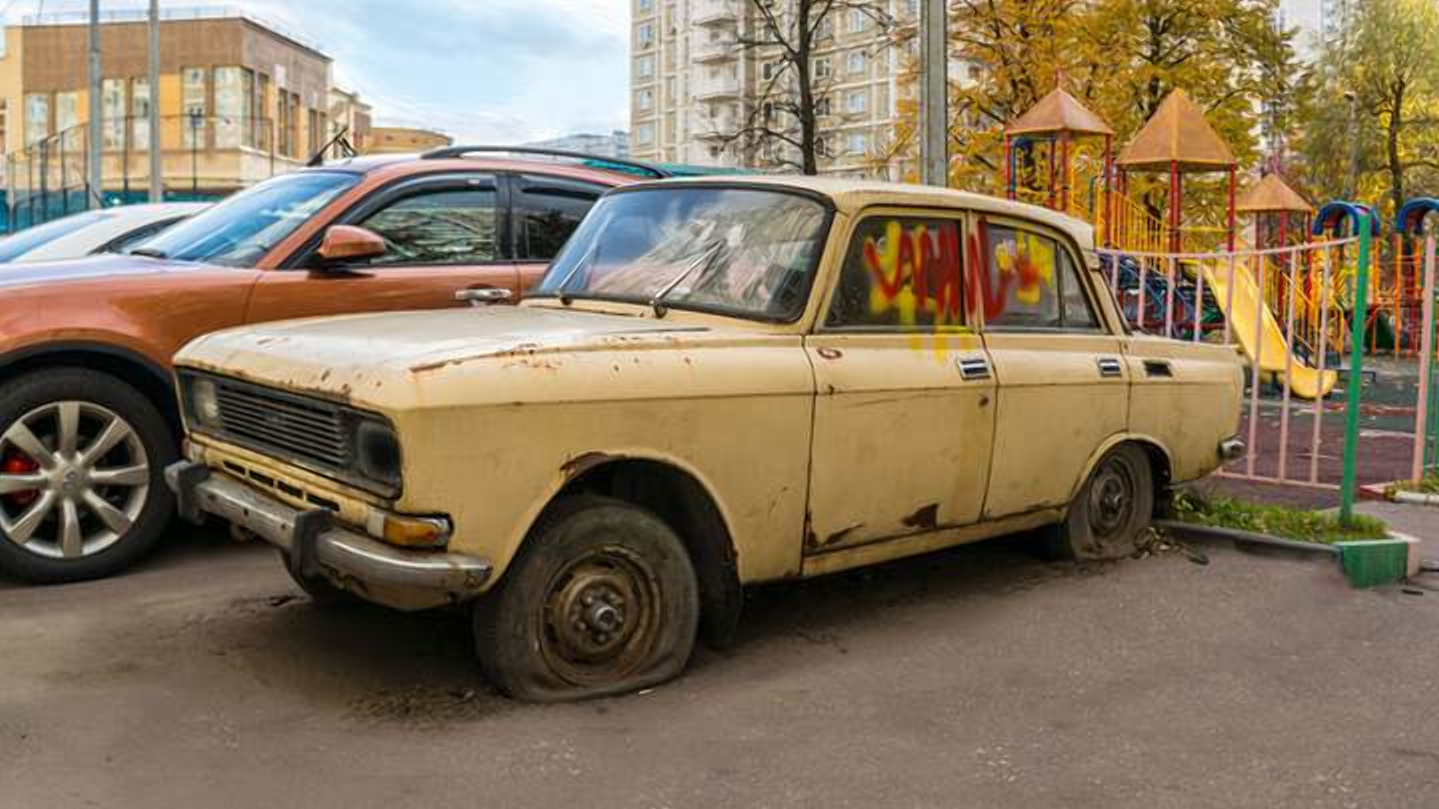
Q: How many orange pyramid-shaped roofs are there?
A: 3